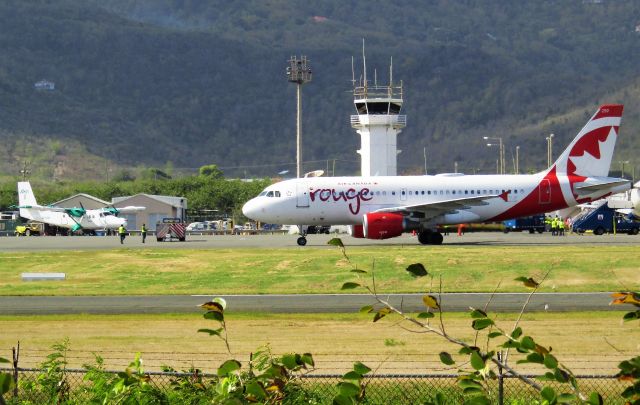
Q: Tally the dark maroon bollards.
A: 0